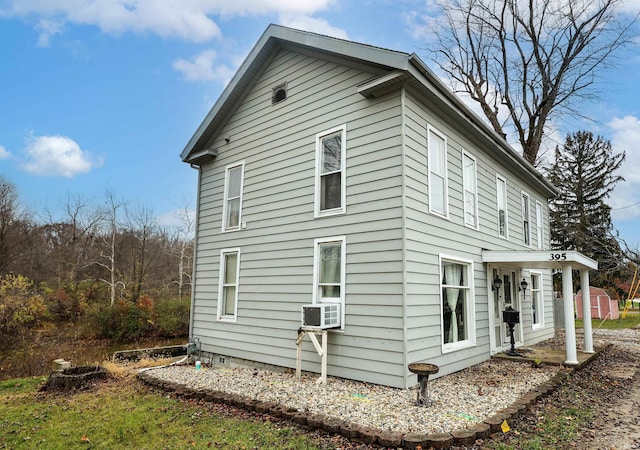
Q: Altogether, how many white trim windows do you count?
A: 11